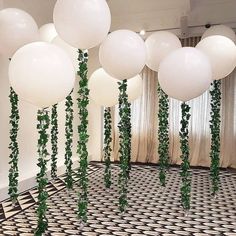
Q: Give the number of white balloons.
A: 12